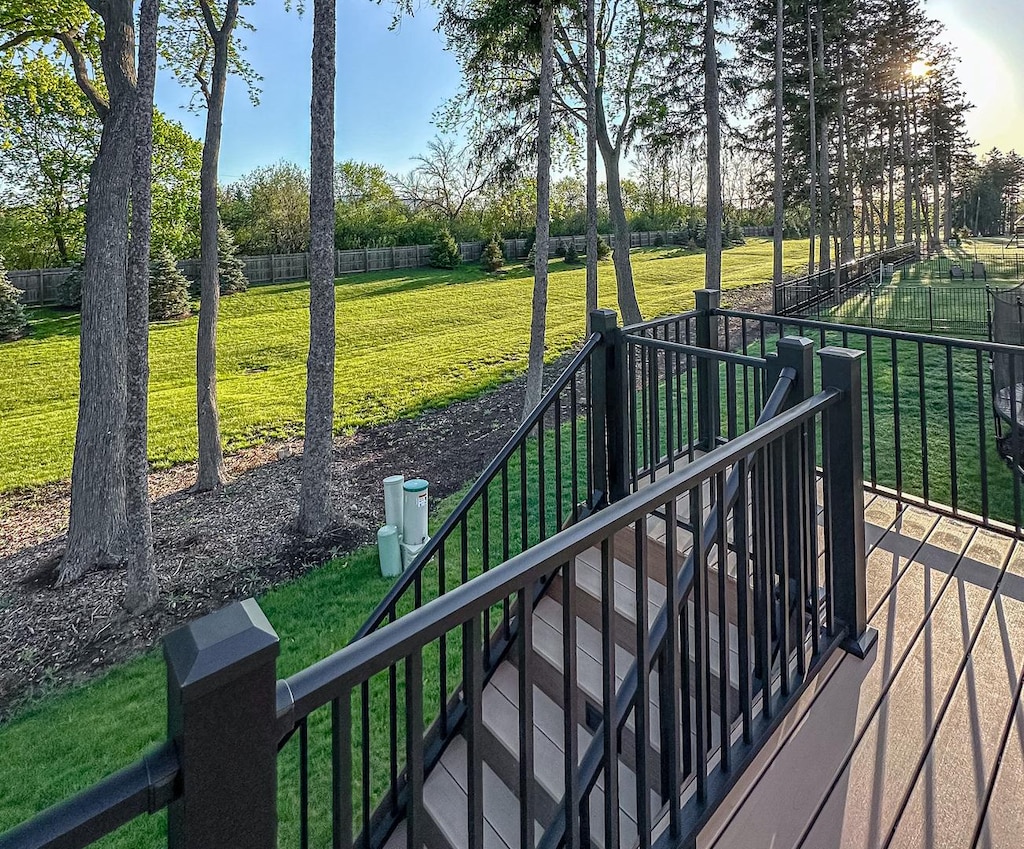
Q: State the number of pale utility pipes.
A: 3